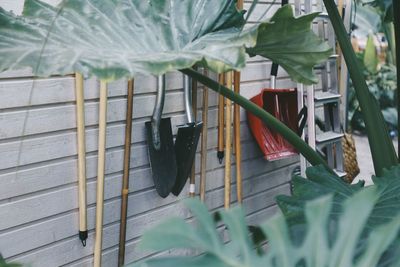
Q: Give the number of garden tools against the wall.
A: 11